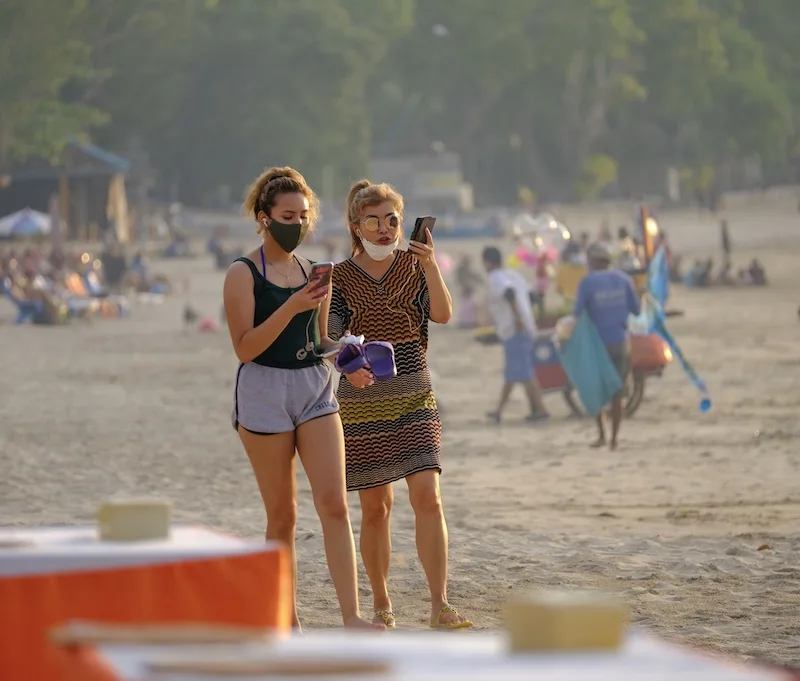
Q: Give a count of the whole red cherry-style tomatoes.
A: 0